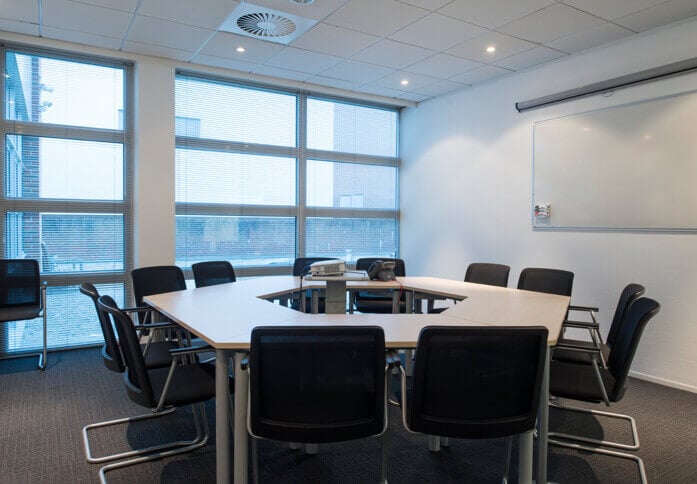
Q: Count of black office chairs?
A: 13